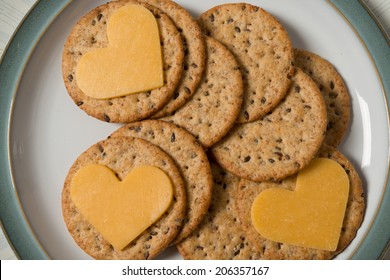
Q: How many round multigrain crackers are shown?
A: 10